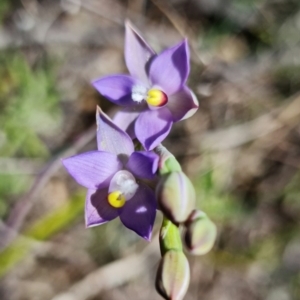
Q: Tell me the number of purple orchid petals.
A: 11